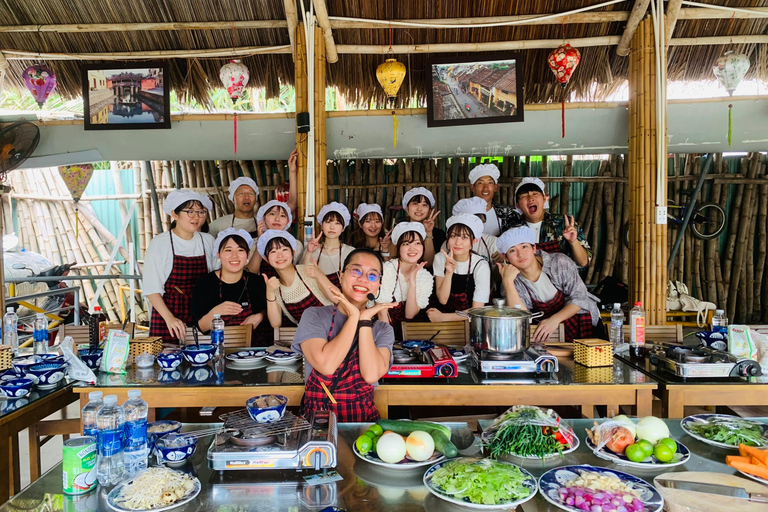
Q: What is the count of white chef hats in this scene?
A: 14